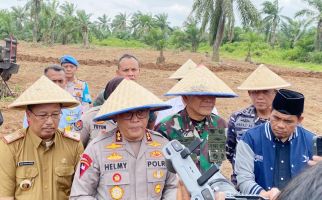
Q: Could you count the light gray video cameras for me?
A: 1